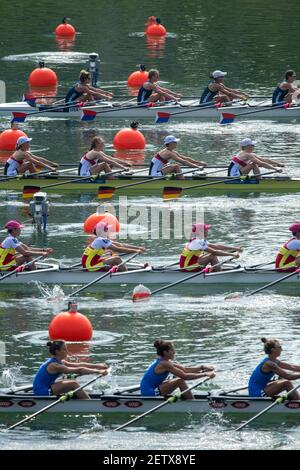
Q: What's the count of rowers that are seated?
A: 15